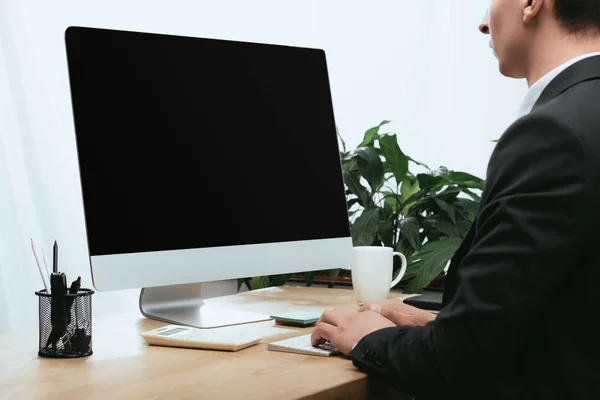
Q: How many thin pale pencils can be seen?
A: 2